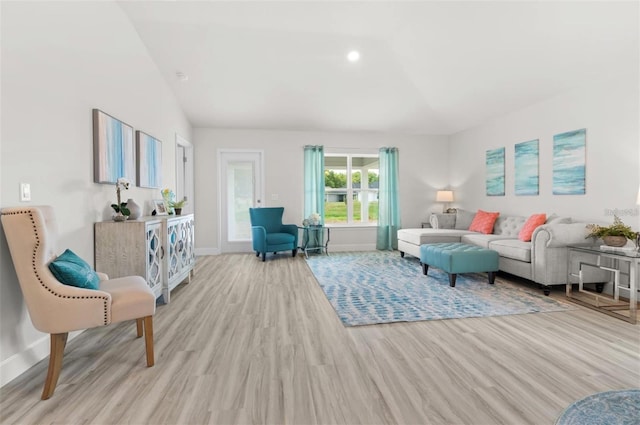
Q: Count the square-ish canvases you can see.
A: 2